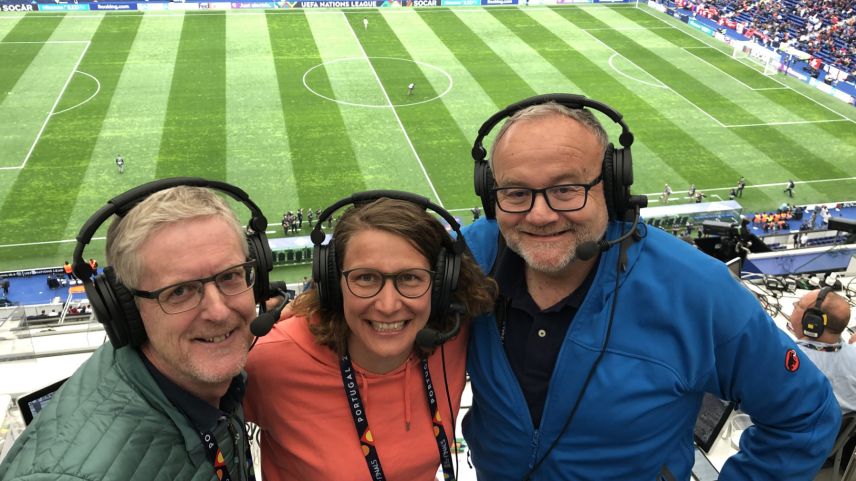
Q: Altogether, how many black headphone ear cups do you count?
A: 7